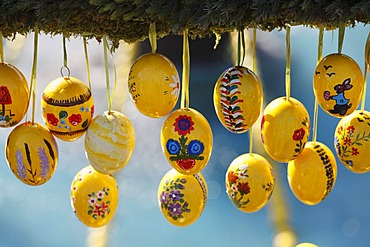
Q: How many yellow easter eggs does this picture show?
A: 14